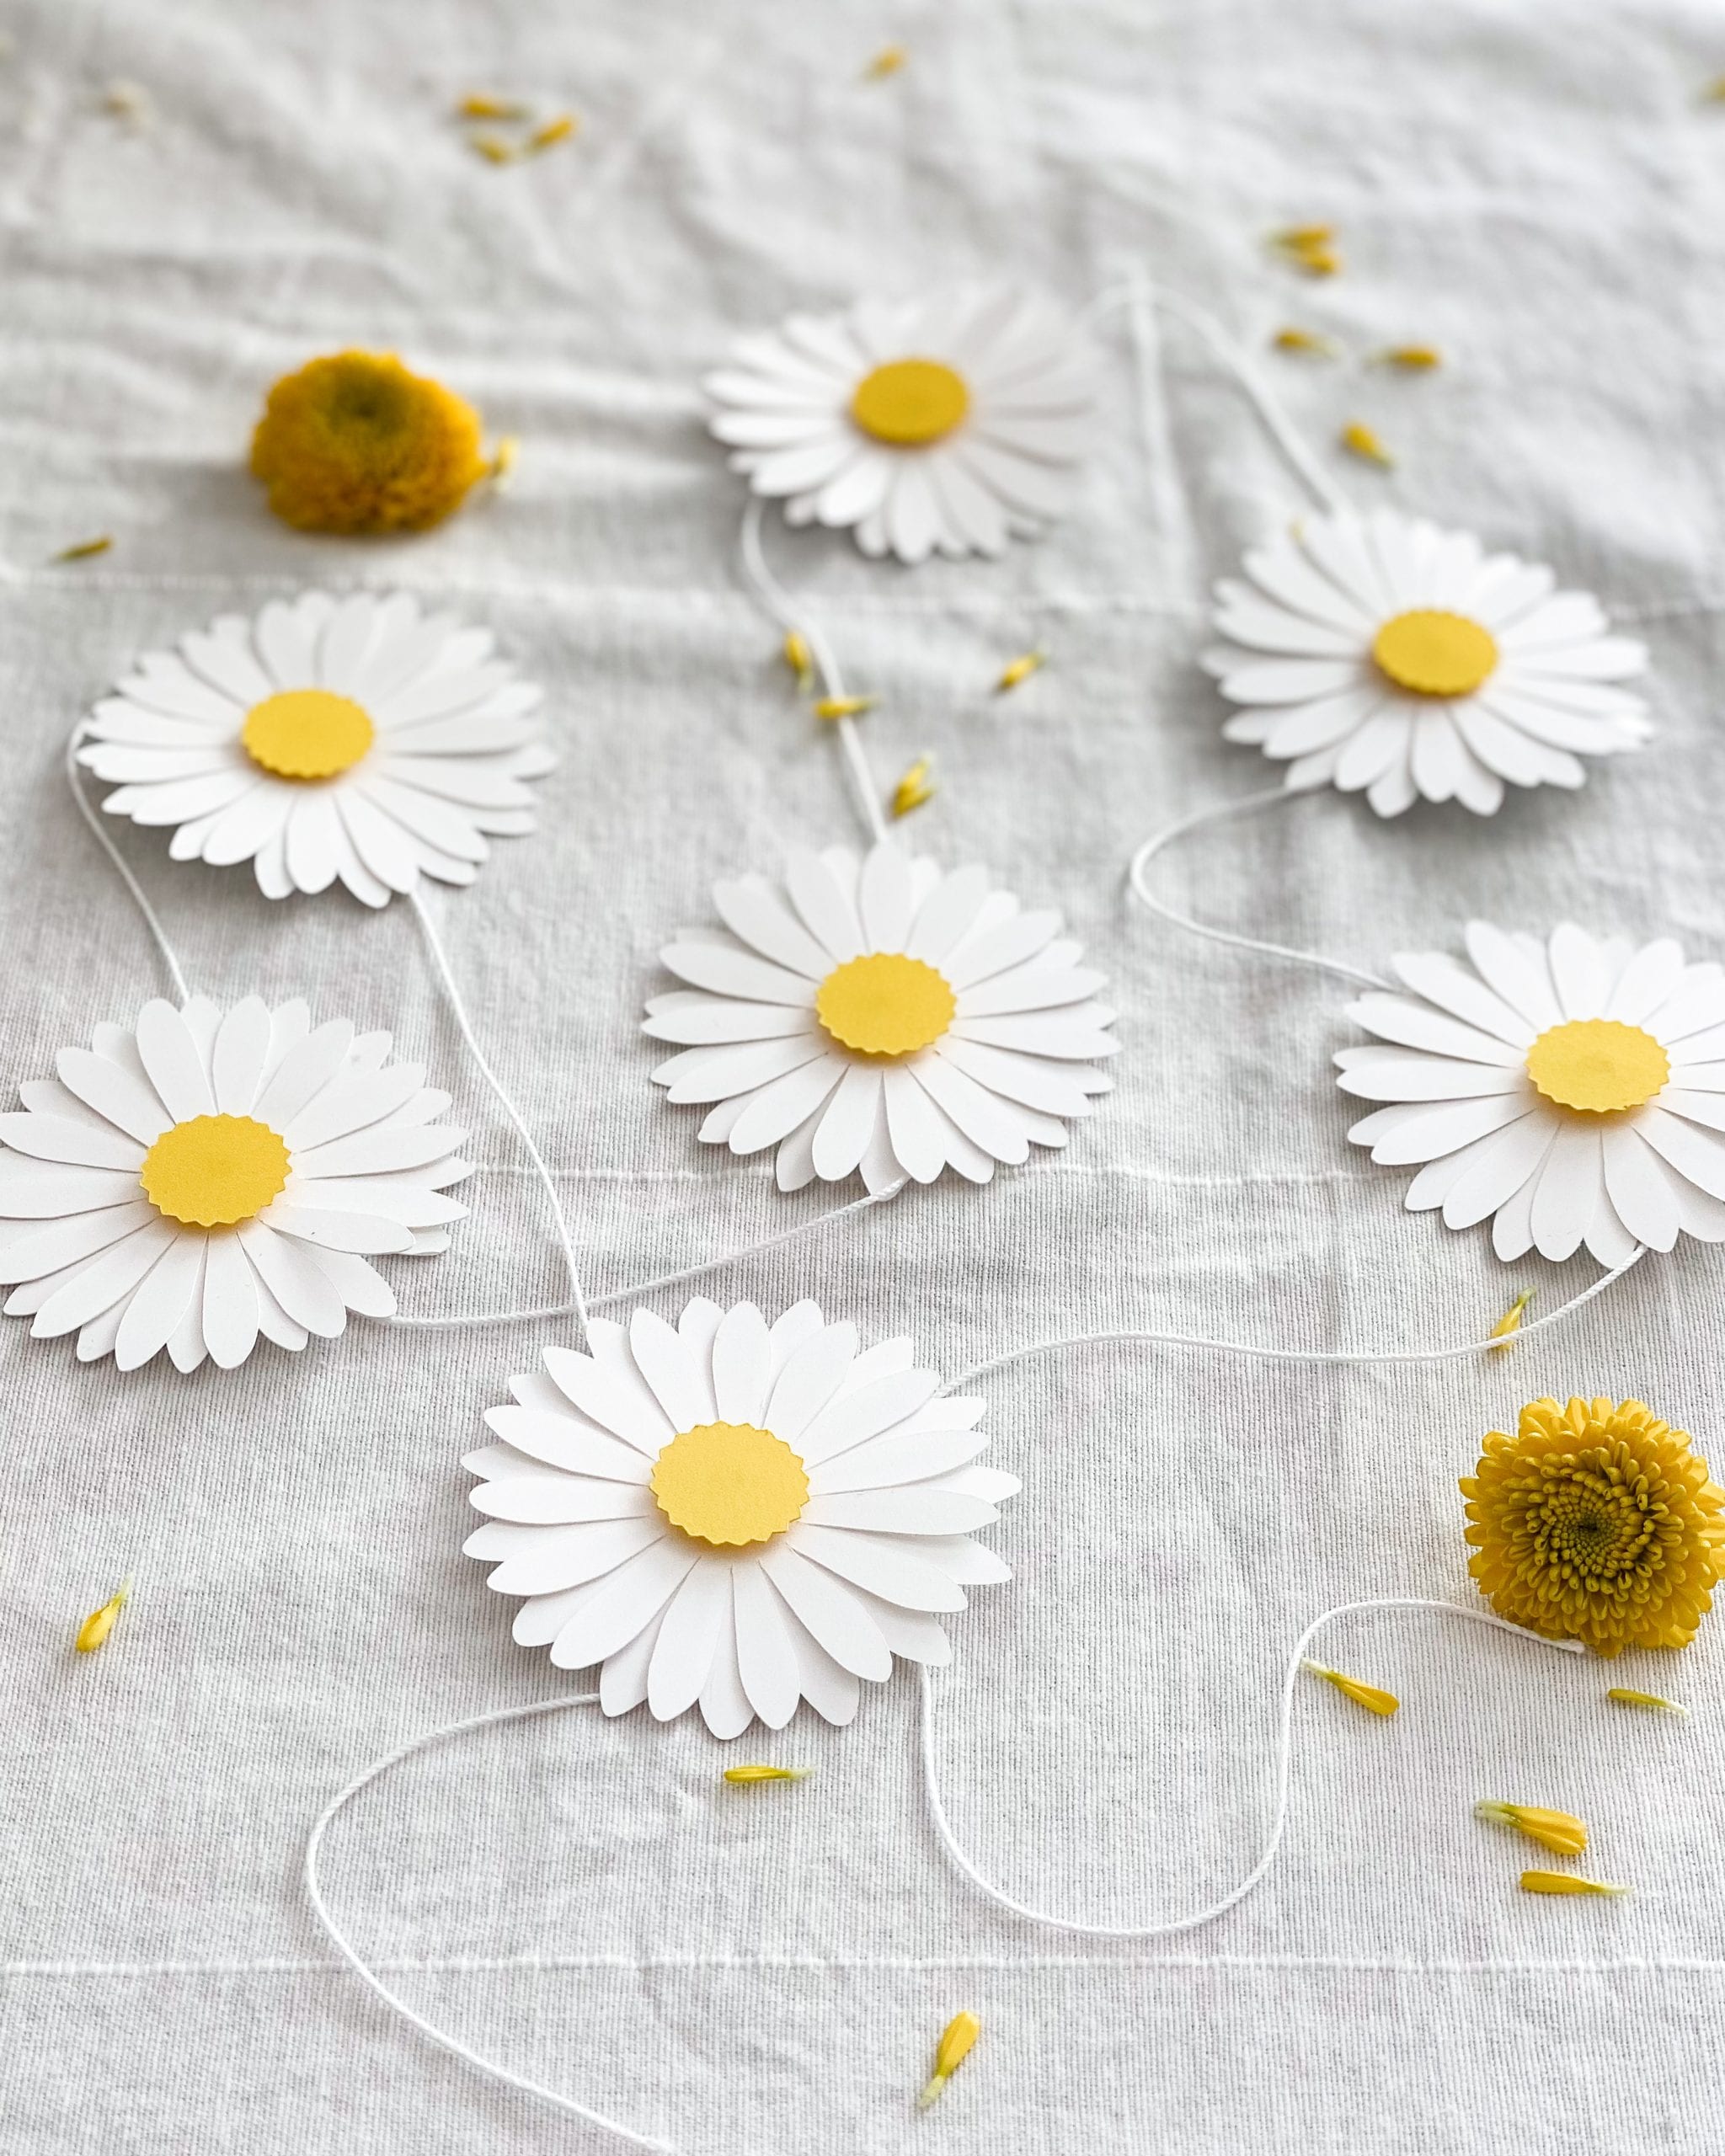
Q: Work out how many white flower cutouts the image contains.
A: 7